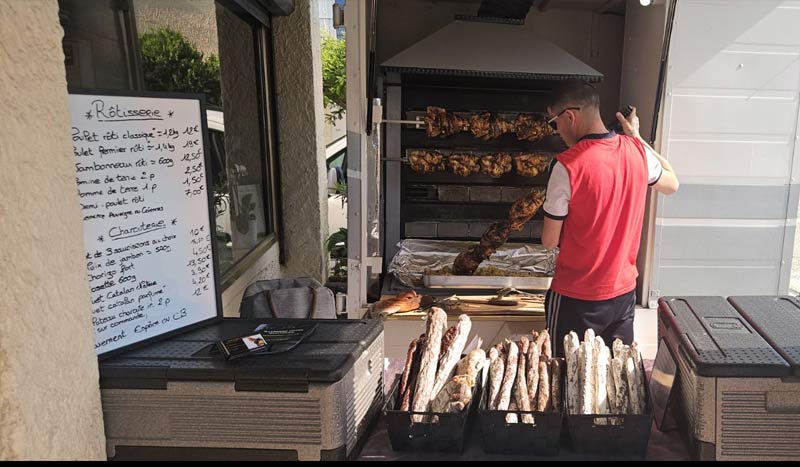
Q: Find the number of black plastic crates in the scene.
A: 3